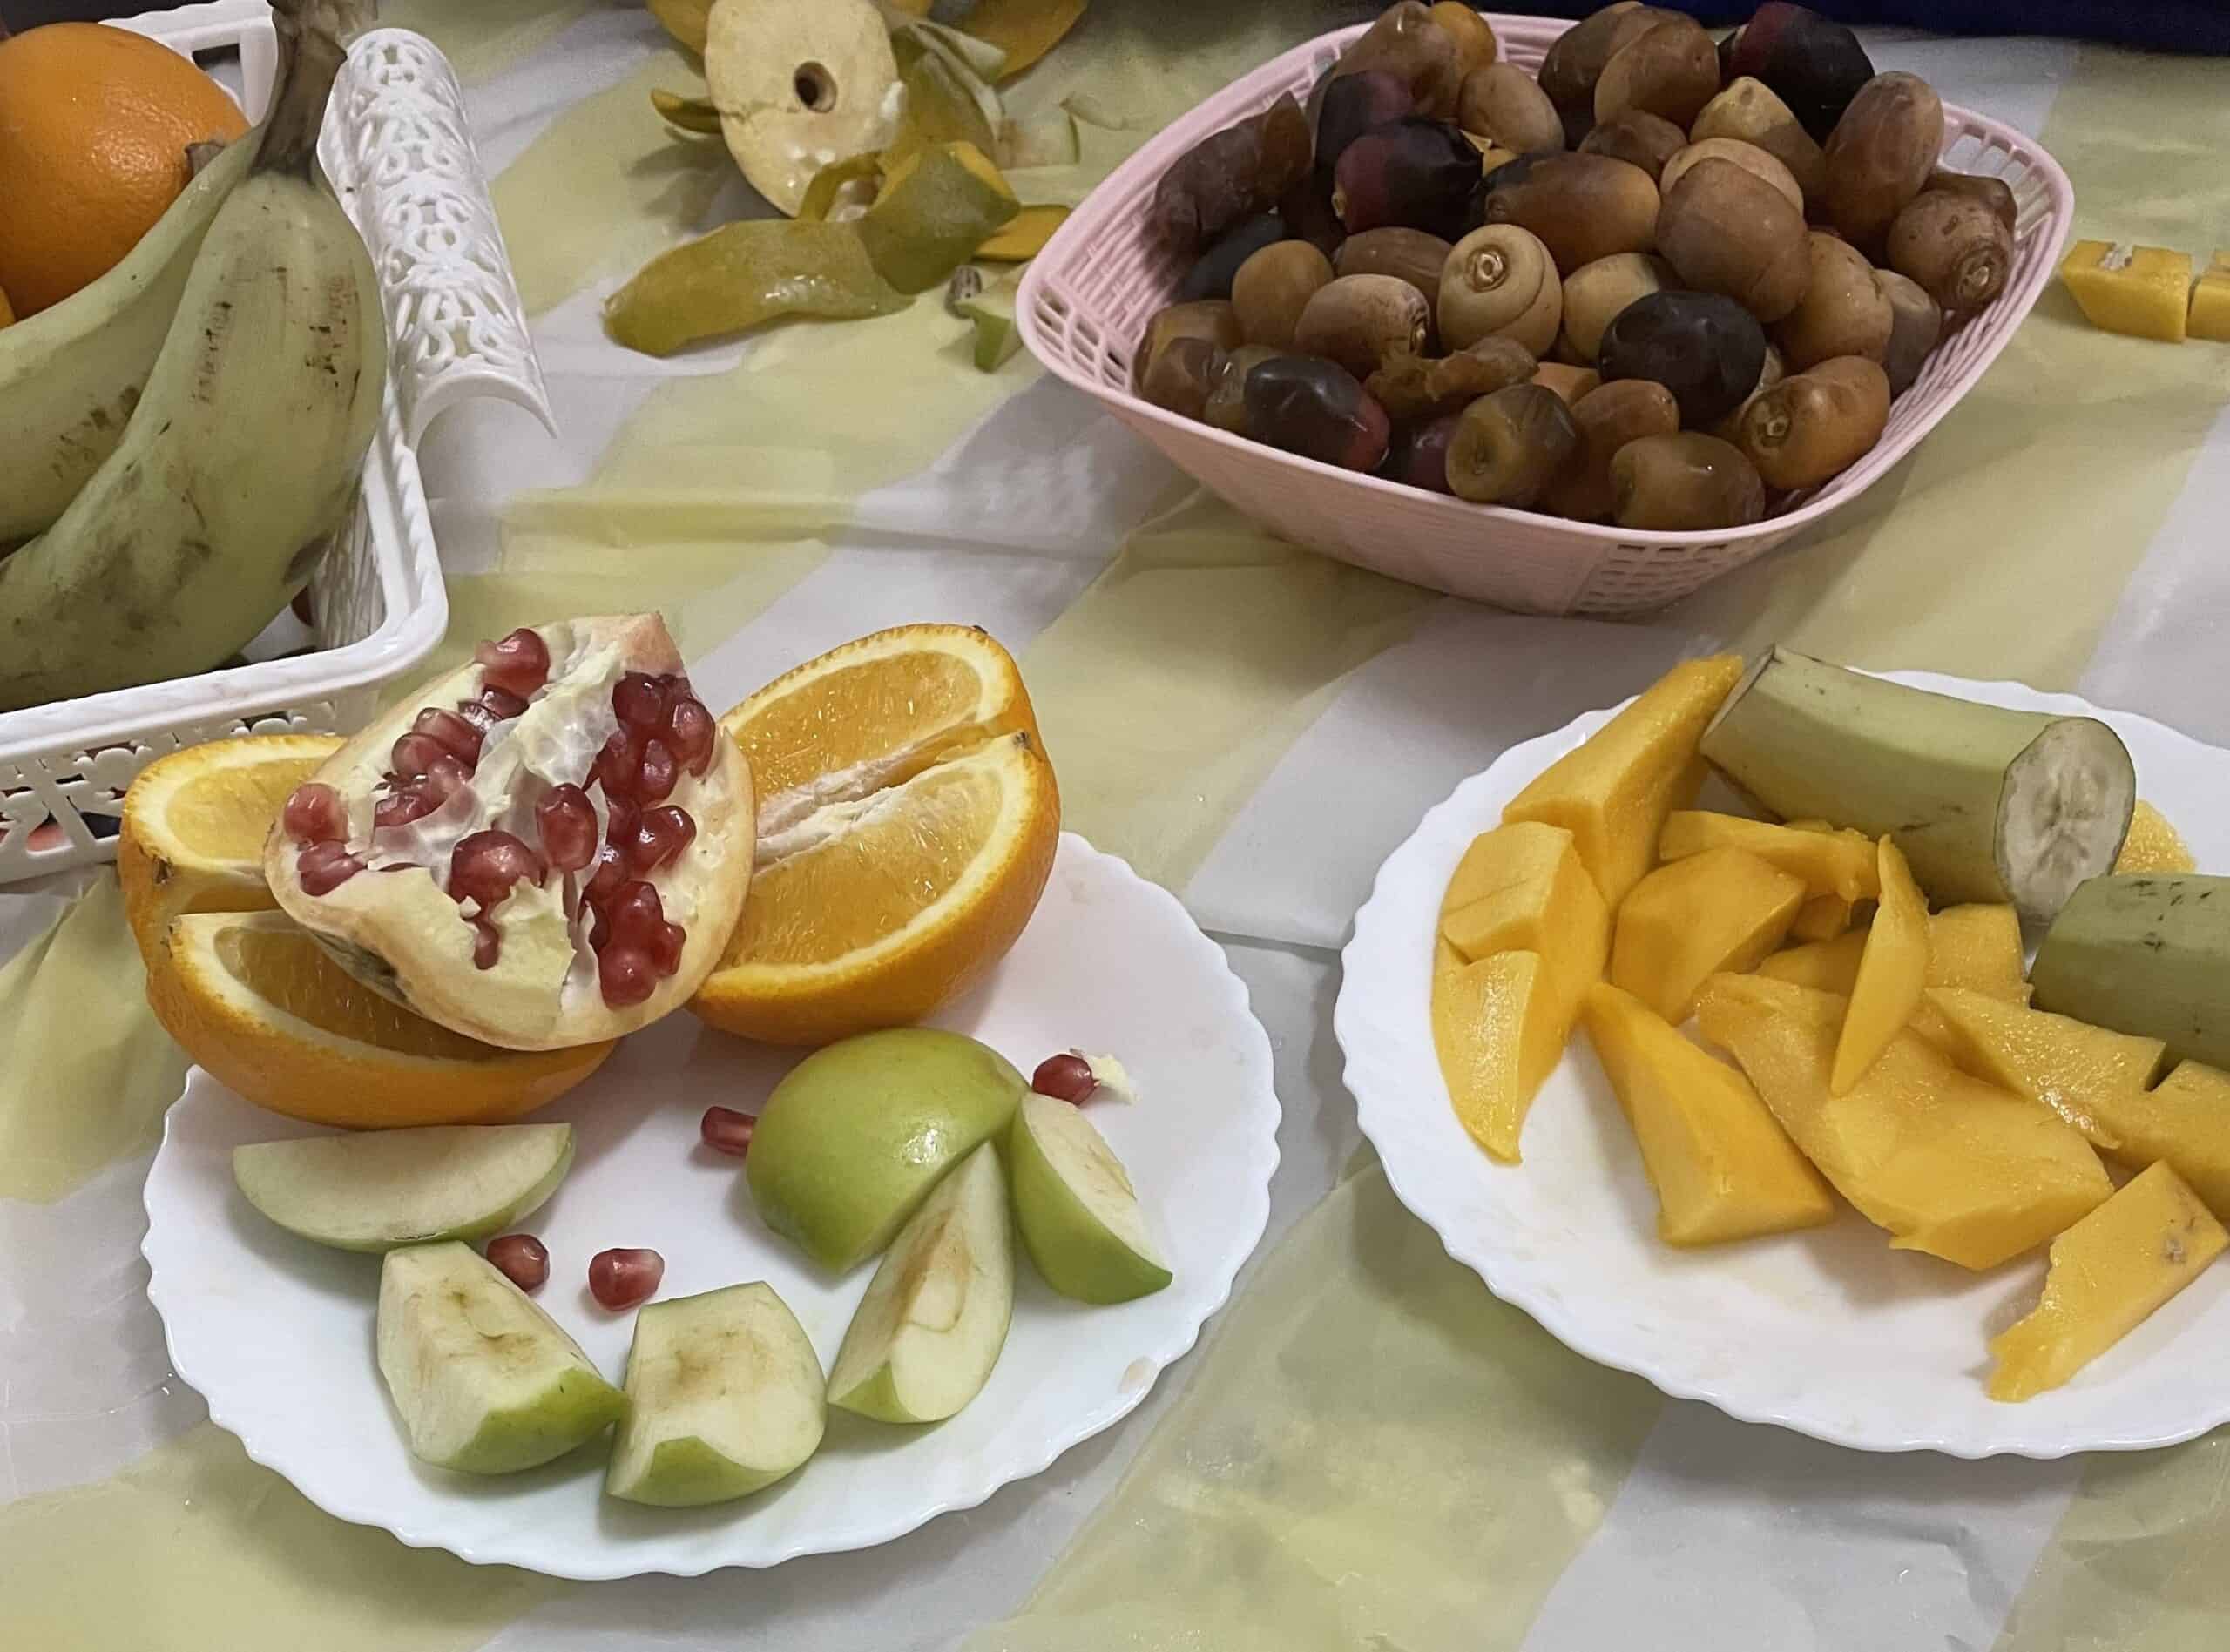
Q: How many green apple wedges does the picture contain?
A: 6